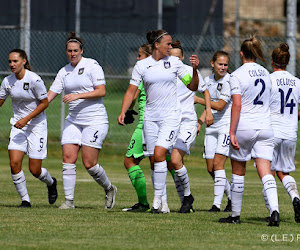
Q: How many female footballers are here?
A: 8